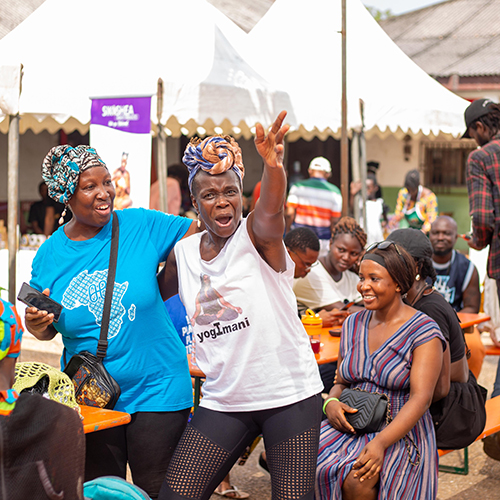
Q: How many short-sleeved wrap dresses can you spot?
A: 1